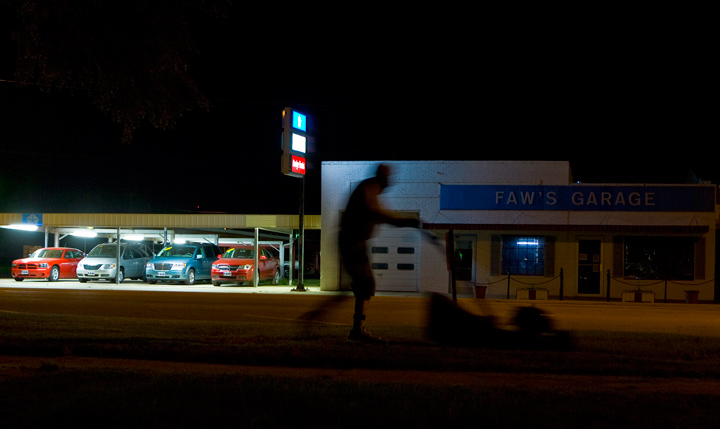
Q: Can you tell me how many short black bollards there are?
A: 4